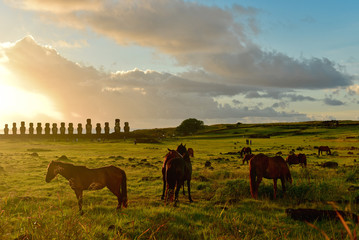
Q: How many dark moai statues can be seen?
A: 15